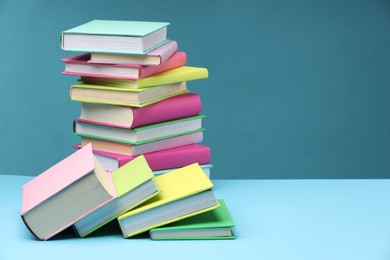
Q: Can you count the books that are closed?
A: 14